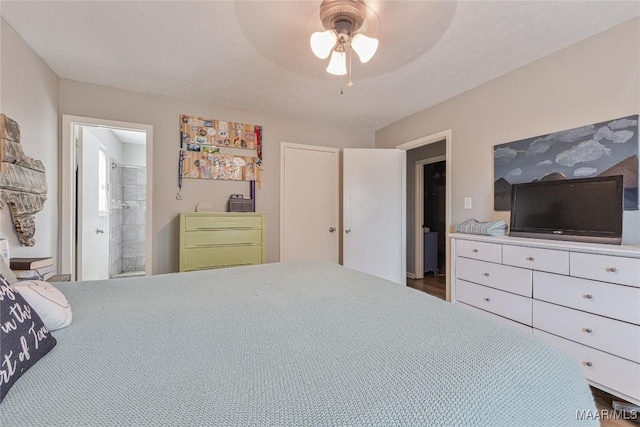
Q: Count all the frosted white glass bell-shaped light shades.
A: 3